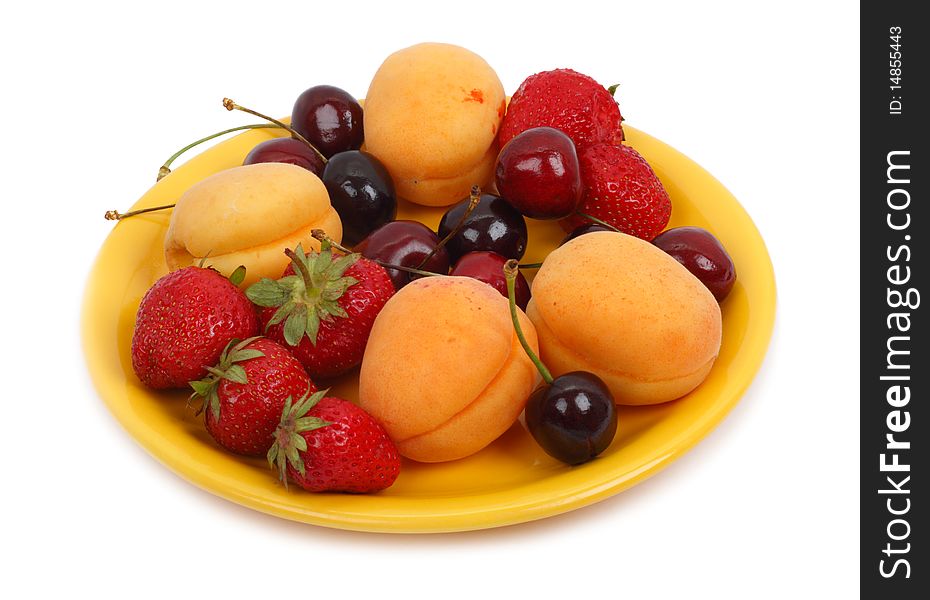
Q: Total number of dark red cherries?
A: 10